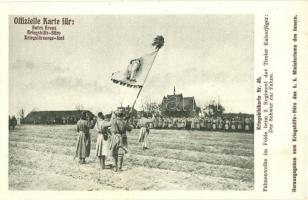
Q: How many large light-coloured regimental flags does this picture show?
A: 1